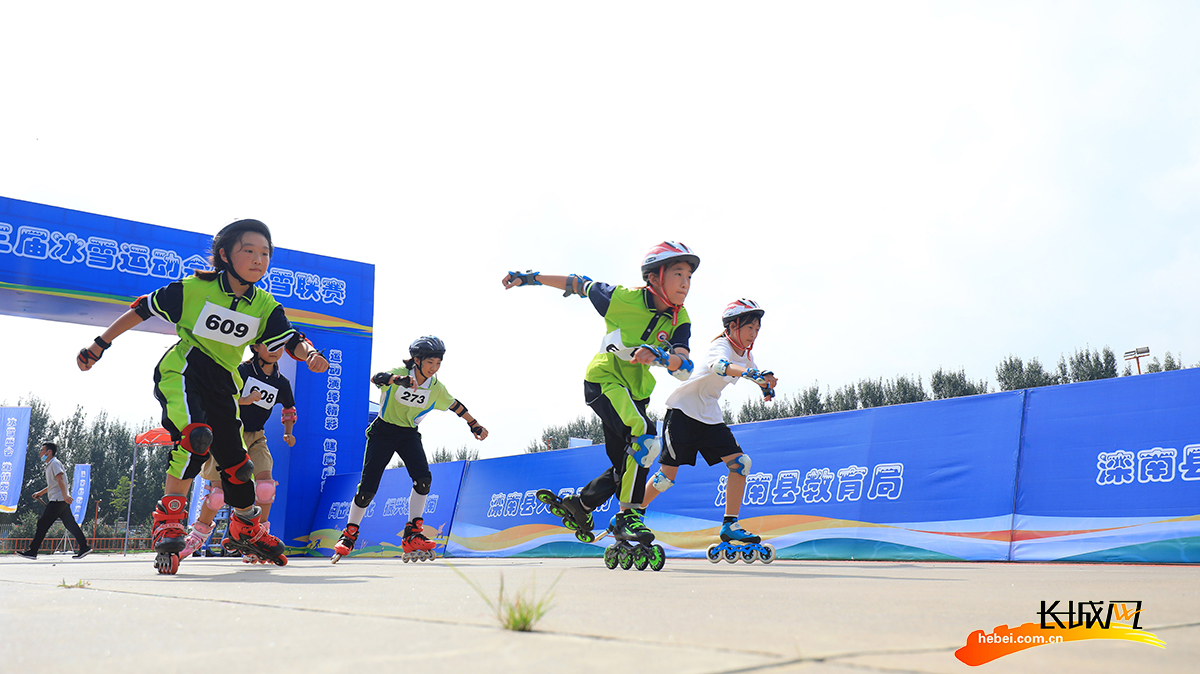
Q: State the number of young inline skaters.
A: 5